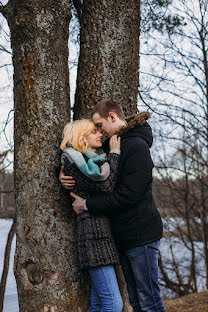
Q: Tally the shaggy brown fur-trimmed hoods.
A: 1